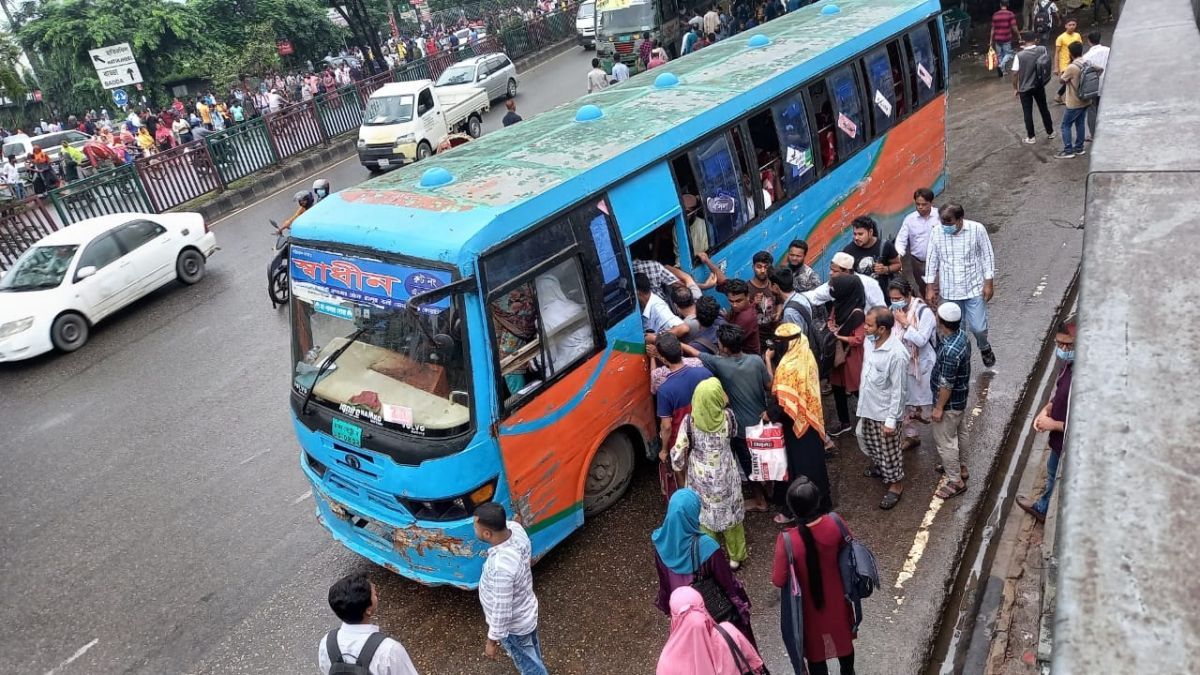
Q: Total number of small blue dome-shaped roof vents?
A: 5